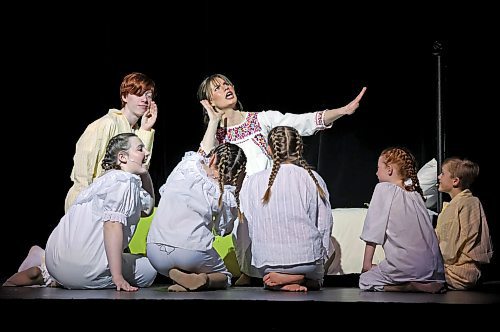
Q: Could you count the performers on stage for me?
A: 7